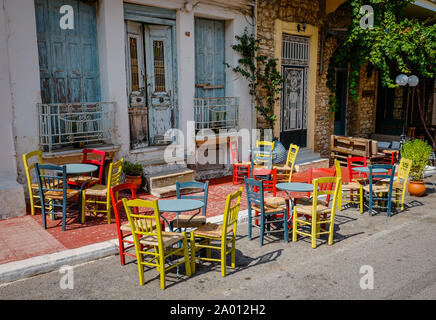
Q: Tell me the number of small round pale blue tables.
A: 4